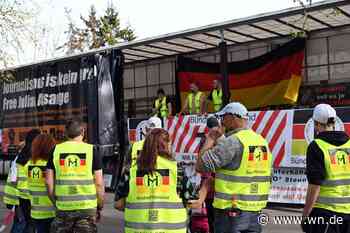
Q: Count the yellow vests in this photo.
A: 11